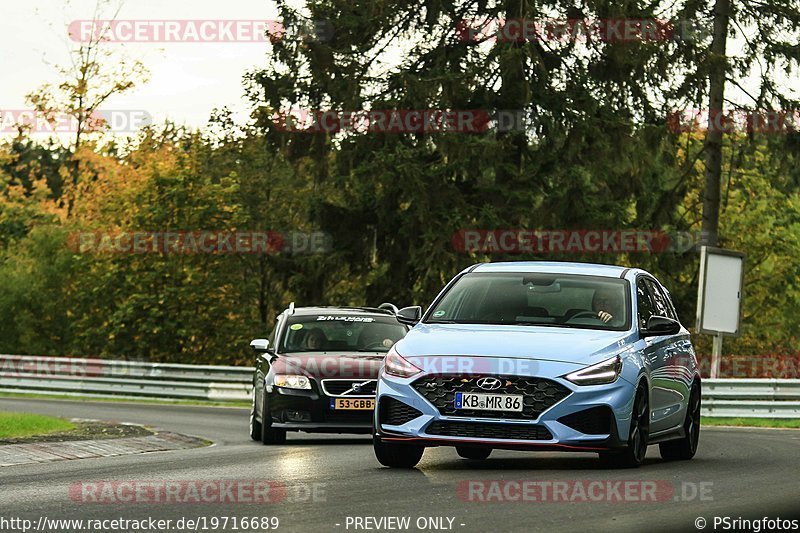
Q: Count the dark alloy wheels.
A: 2